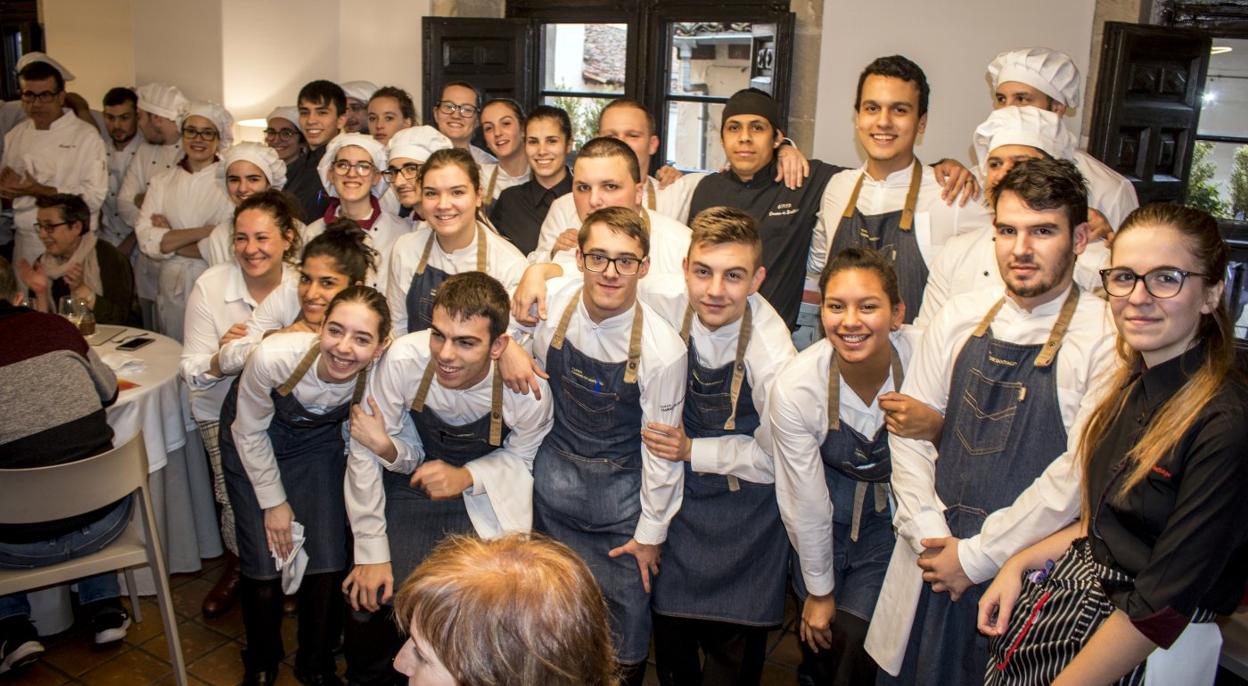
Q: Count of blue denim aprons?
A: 8